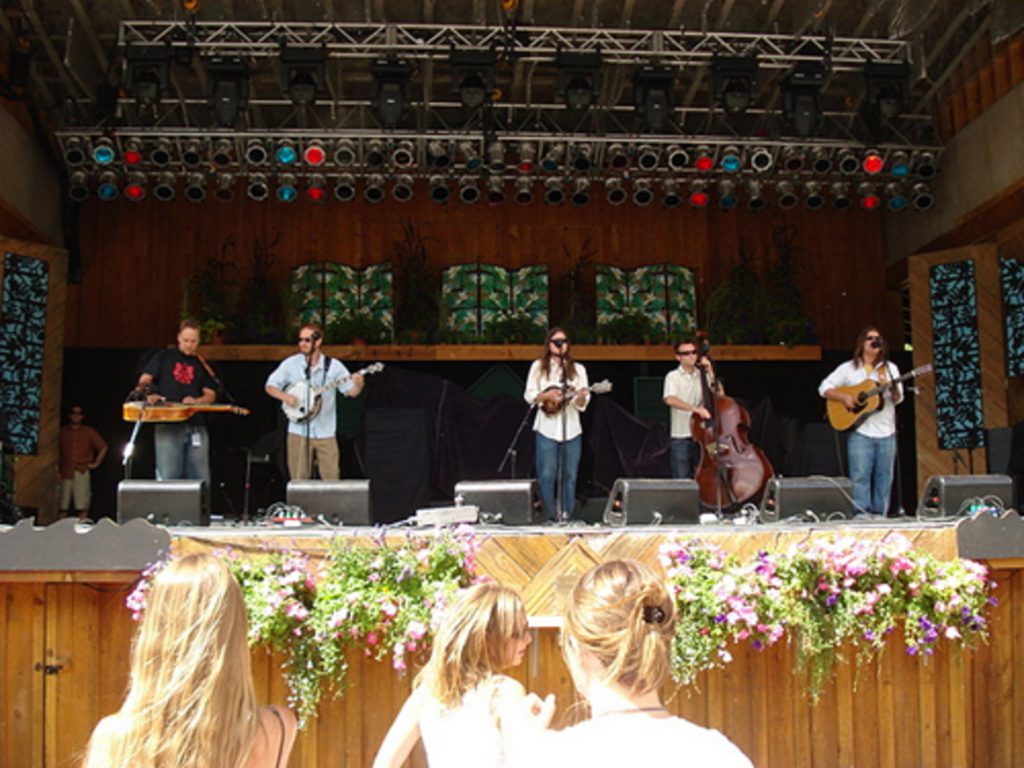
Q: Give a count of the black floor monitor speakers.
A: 6